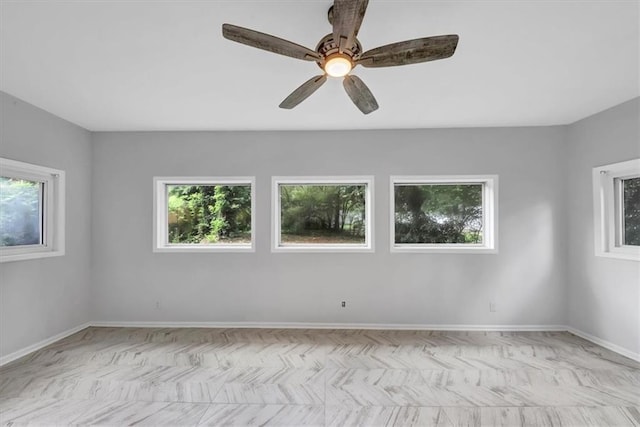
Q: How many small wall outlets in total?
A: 3